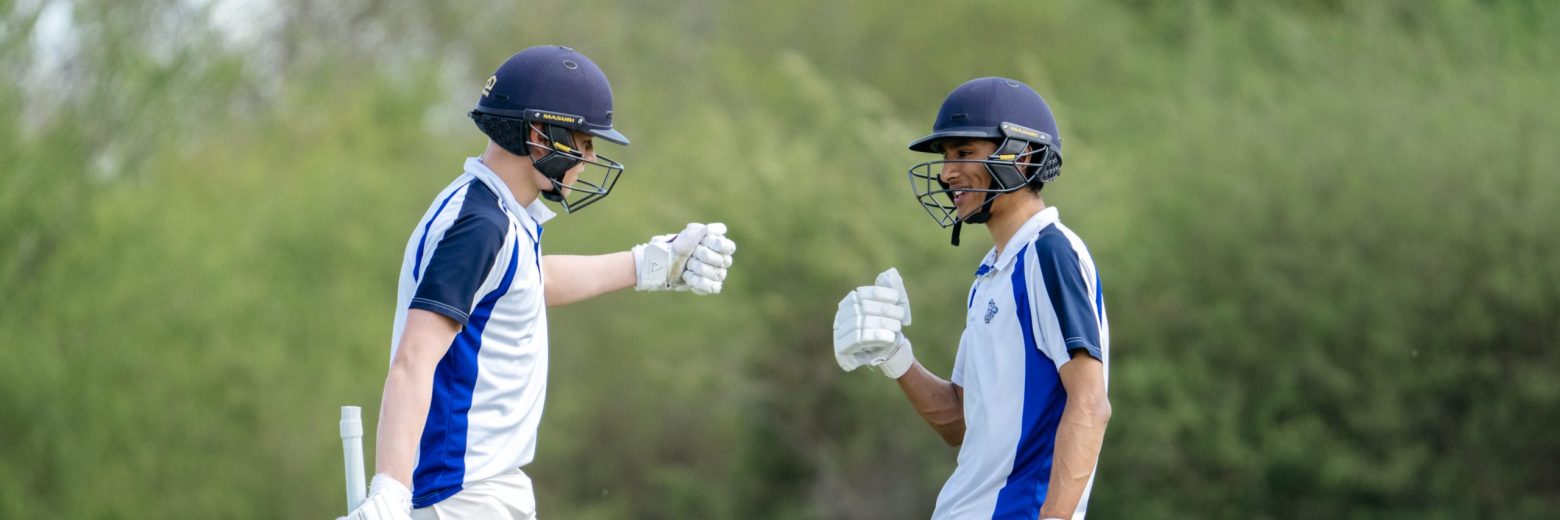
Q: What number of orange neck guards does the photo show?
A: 0